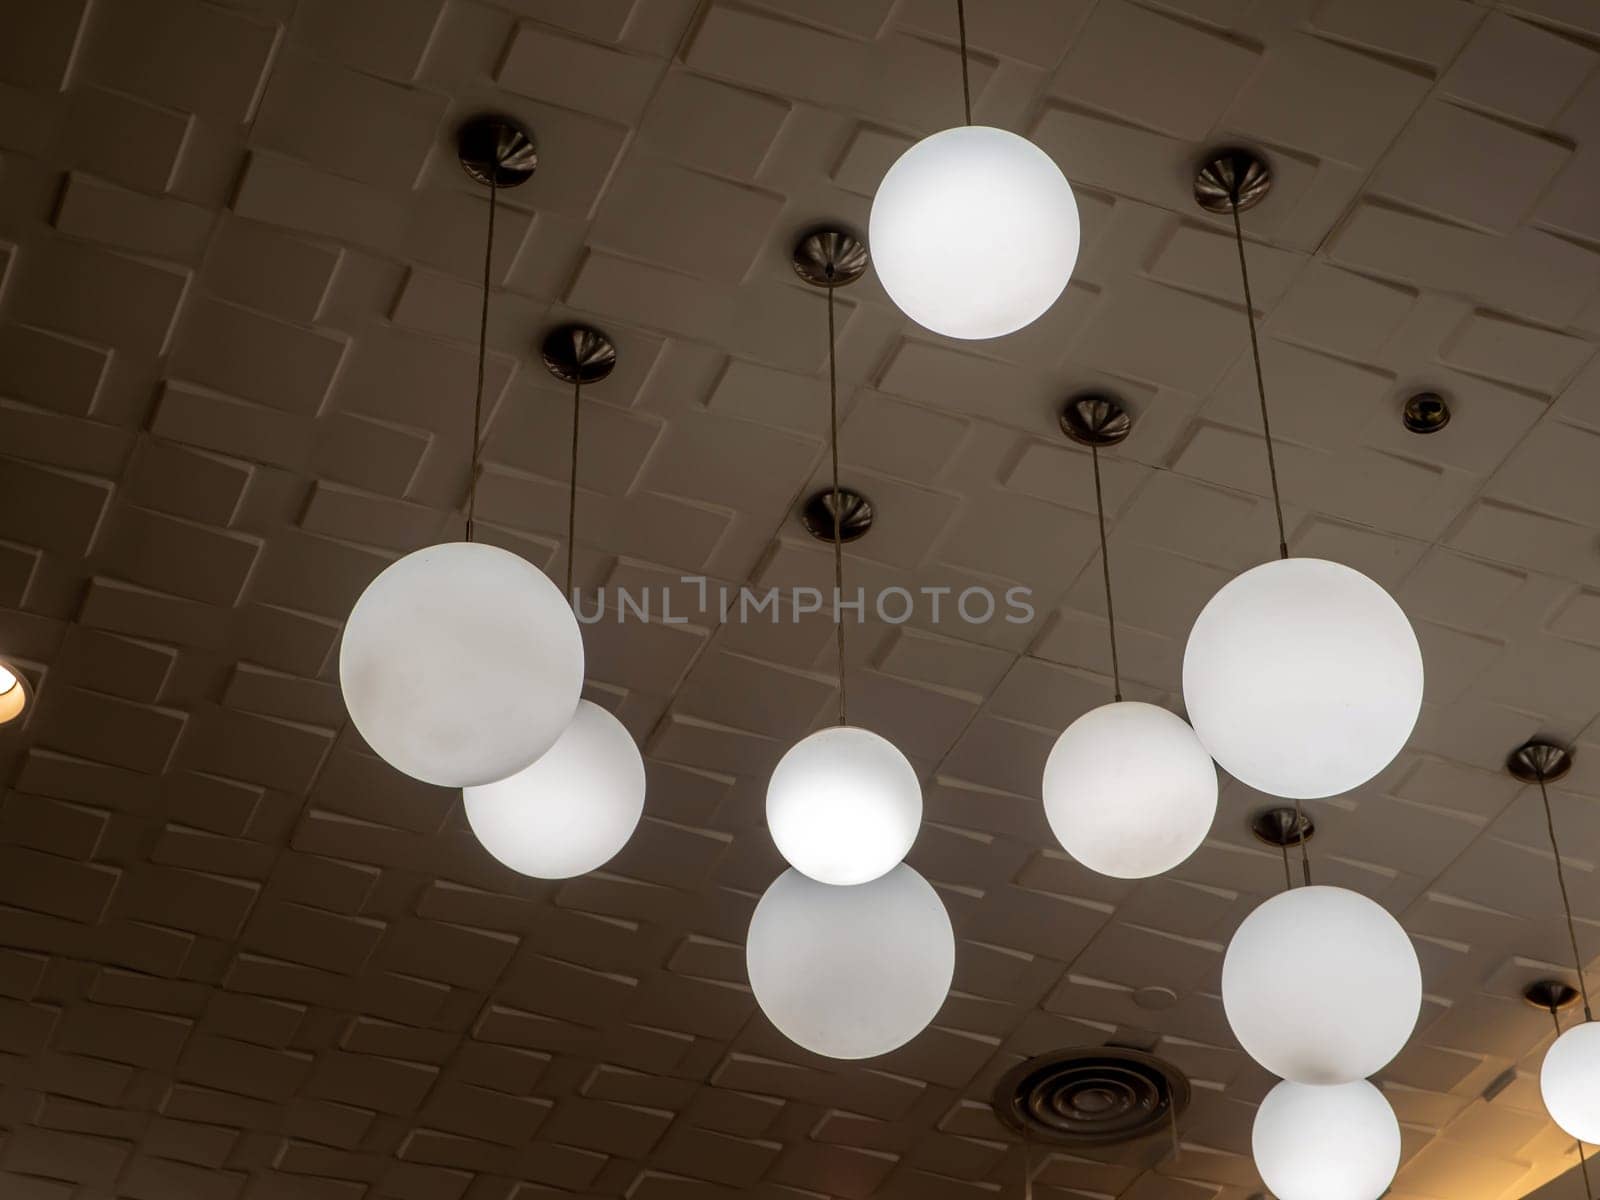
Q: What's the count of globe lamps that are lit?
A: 10